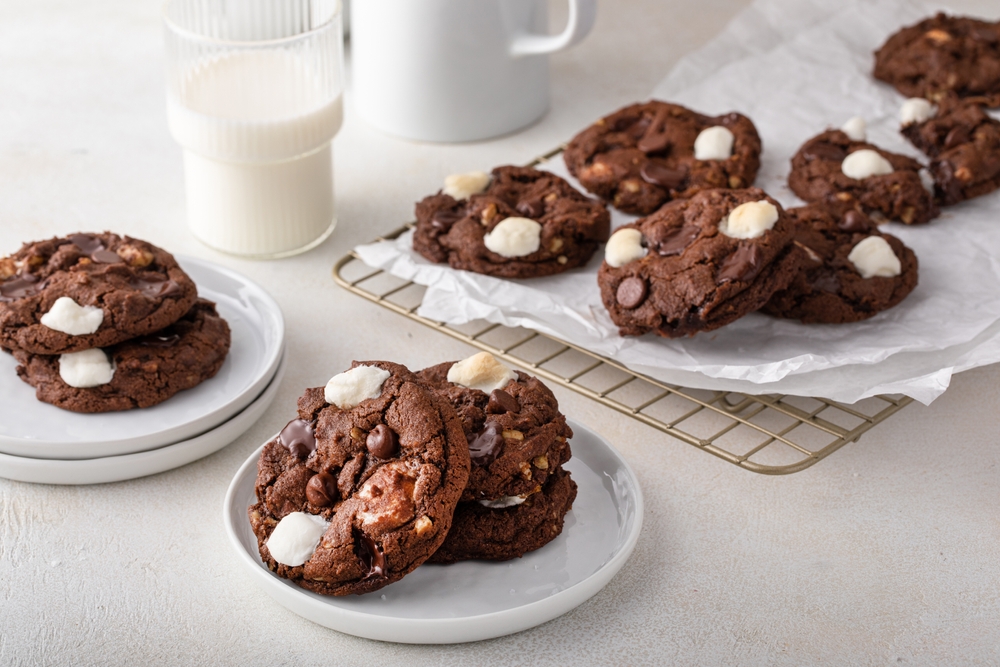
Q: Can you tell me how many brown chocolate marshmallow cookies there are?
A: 12